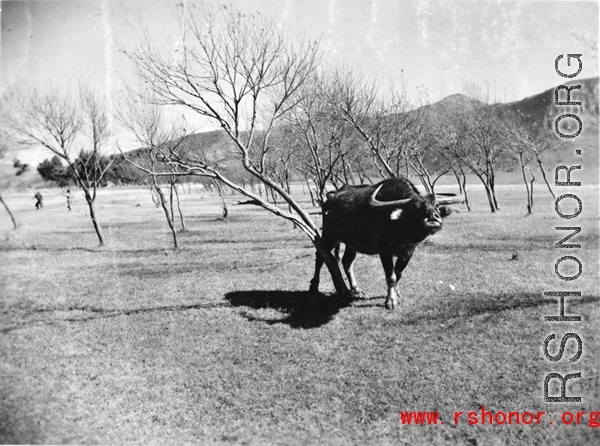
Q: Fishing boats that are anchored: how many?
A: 0